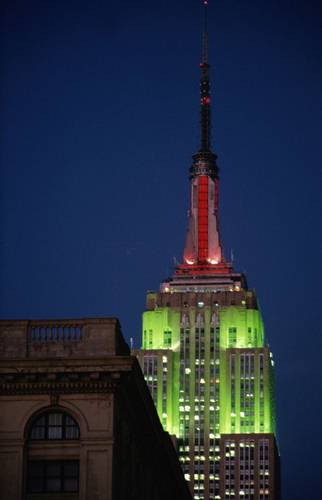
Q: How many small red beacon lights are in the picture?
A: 3